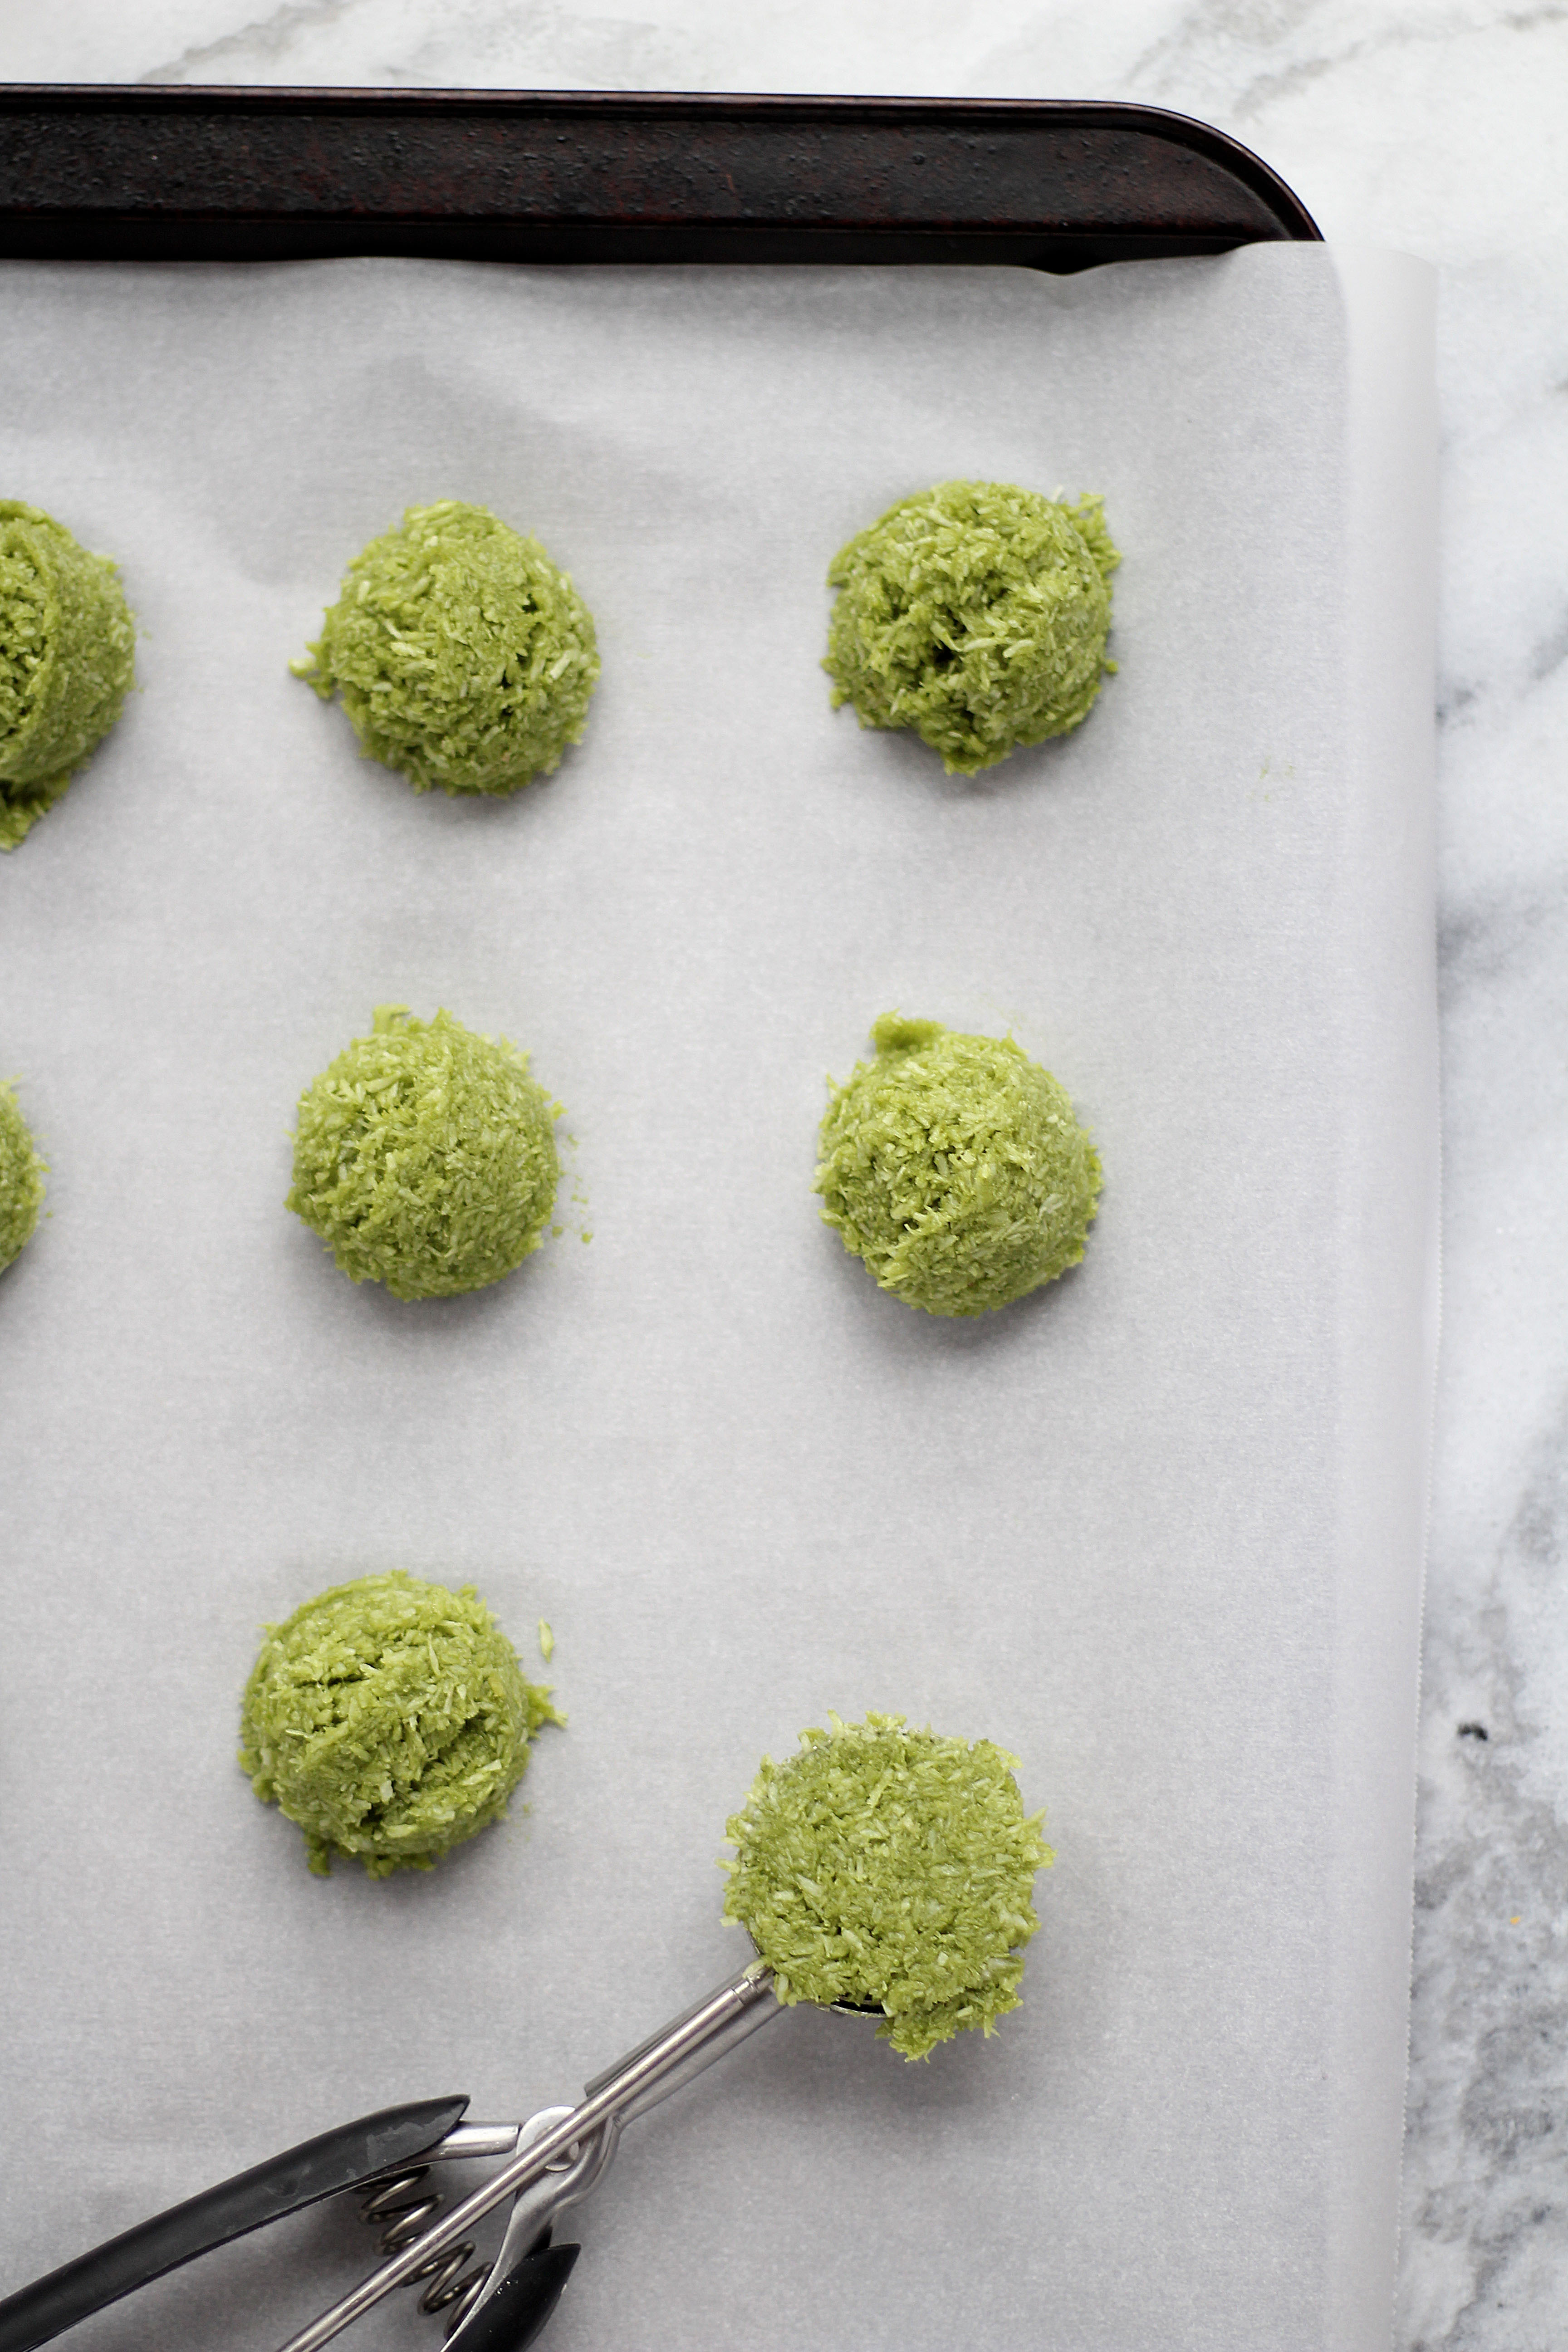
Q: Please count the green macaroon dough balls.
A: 8